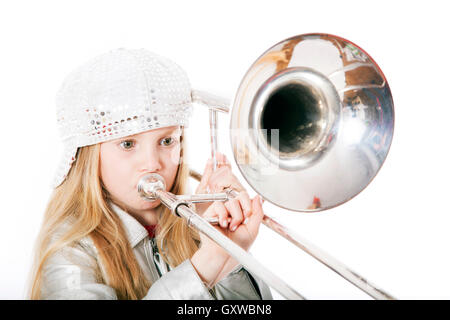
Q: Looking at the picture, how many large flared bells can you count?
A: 1